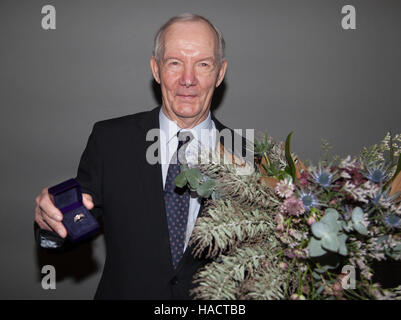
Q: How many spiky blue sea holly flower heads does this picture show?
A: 5